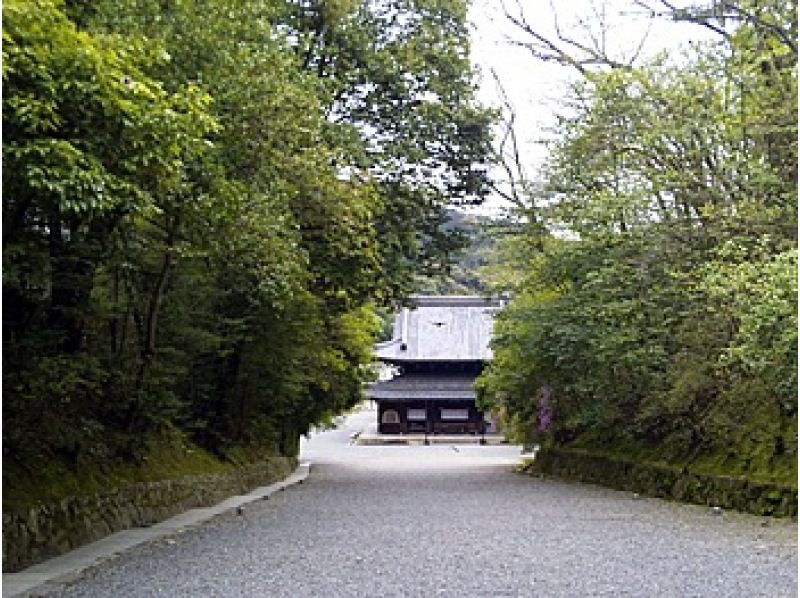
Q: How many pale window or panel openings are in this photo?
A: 3